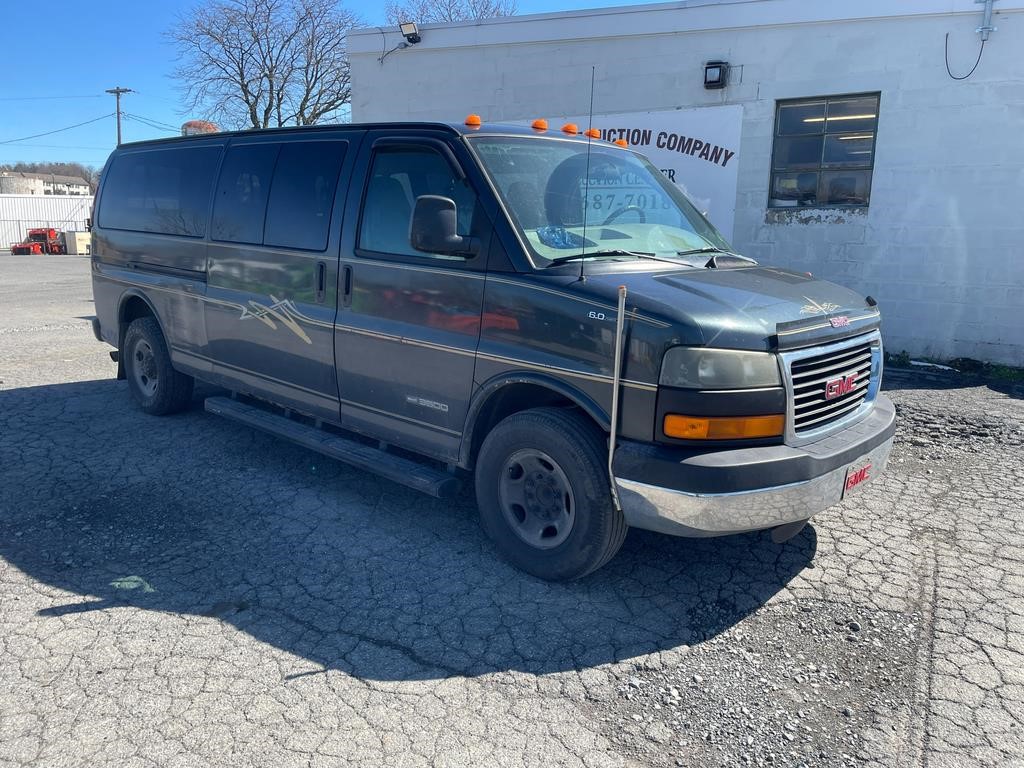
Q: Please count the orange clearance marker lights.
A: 5